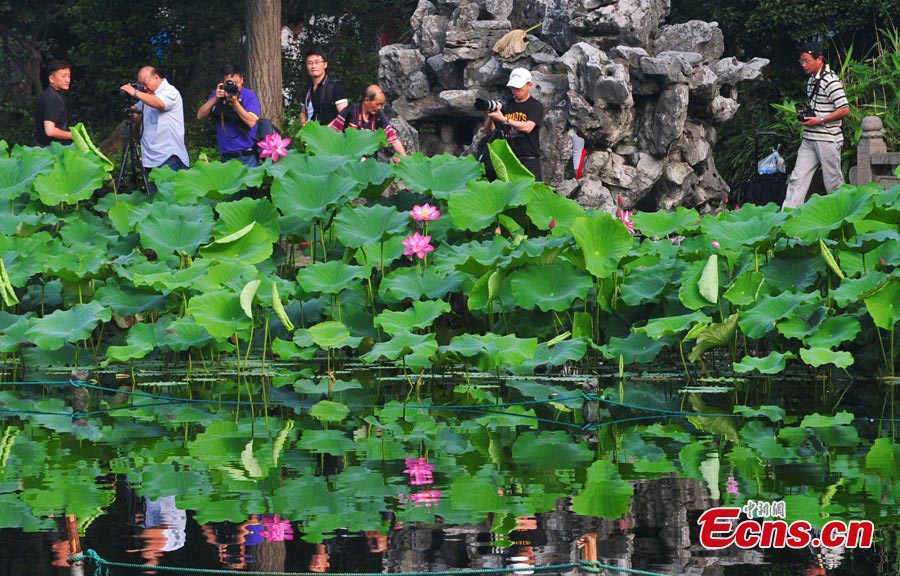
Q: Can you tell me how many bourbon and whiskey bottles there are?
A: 0